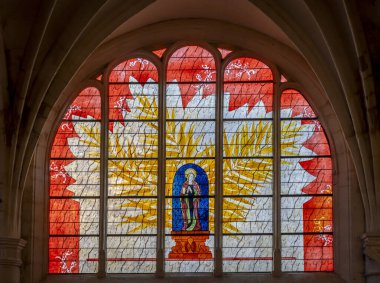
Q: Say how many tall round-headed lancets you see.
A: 5